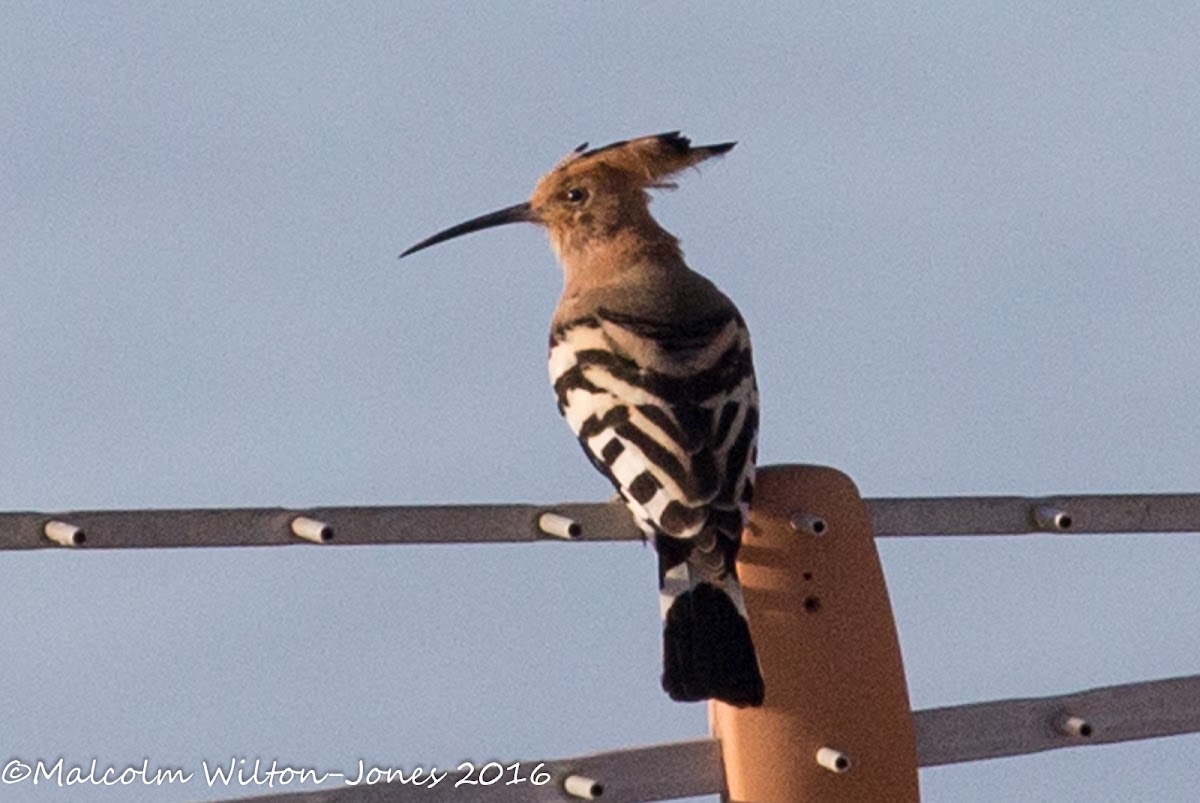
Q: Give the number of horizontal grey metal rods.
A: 2